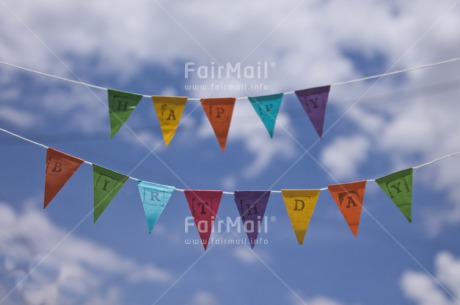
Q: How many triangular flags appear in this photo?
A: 13